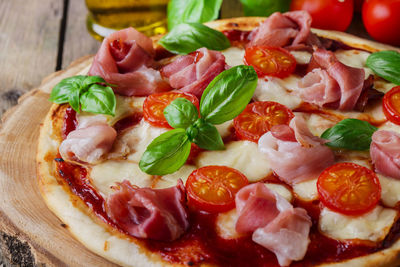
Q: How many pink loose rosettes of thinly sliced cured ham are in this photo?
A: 9